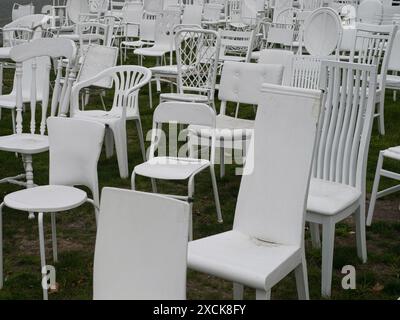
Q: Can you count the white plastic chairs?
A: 1